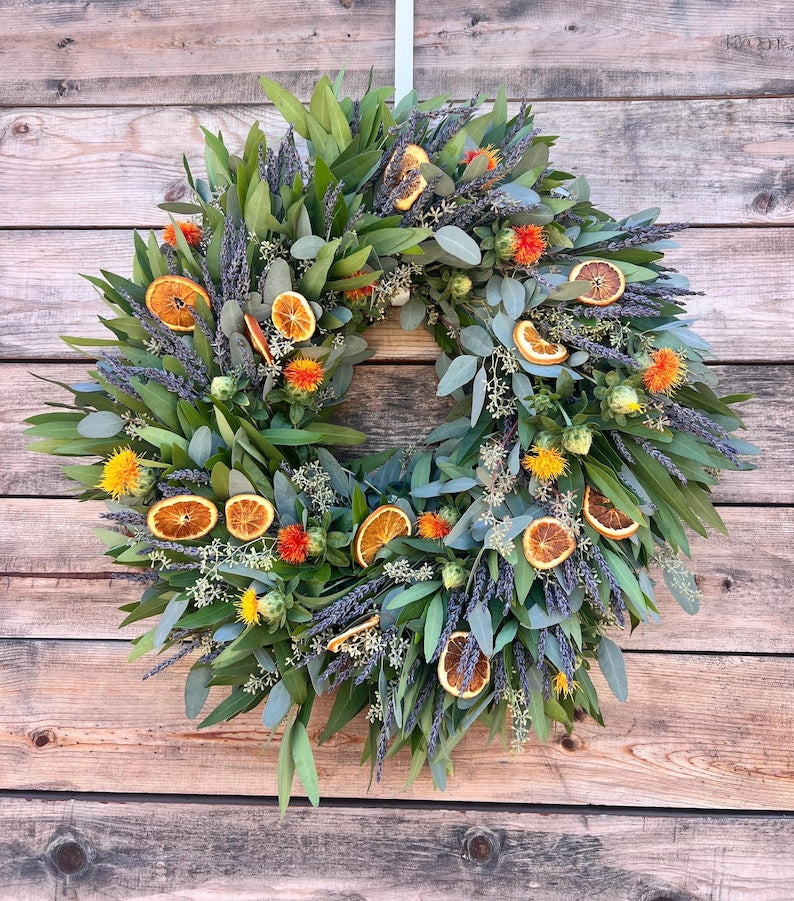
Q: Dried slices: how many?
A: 13